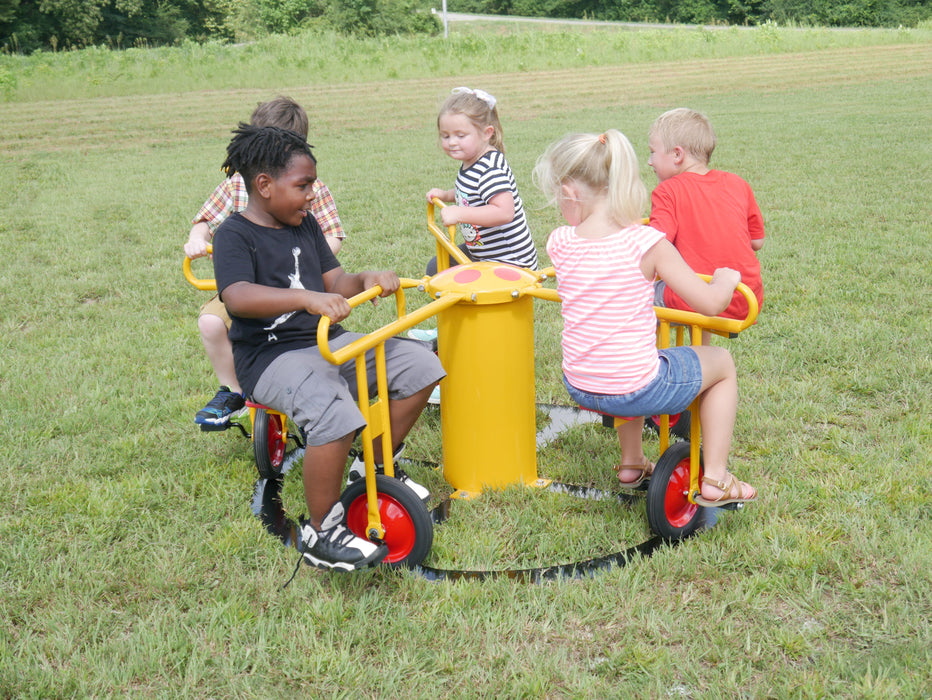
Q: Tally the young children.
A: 5